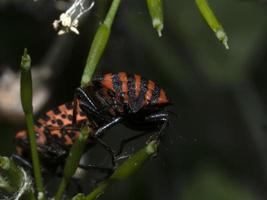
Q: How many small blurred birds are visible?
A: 0